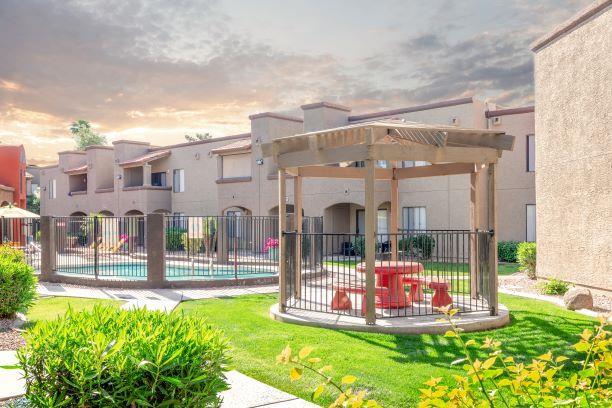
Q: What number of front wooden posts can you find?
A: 3